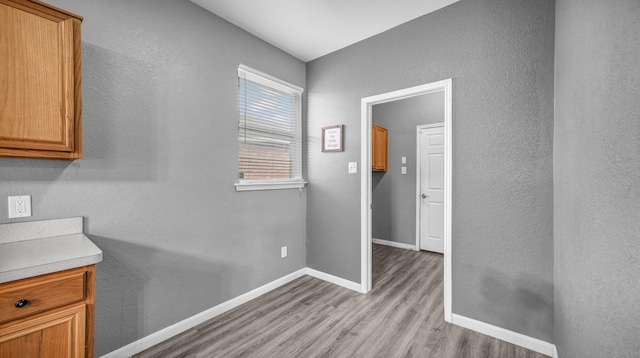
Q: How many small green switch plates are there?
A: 0